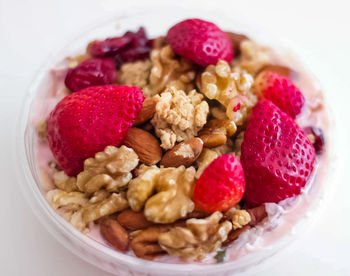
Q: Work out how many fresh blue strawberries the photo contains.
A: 0